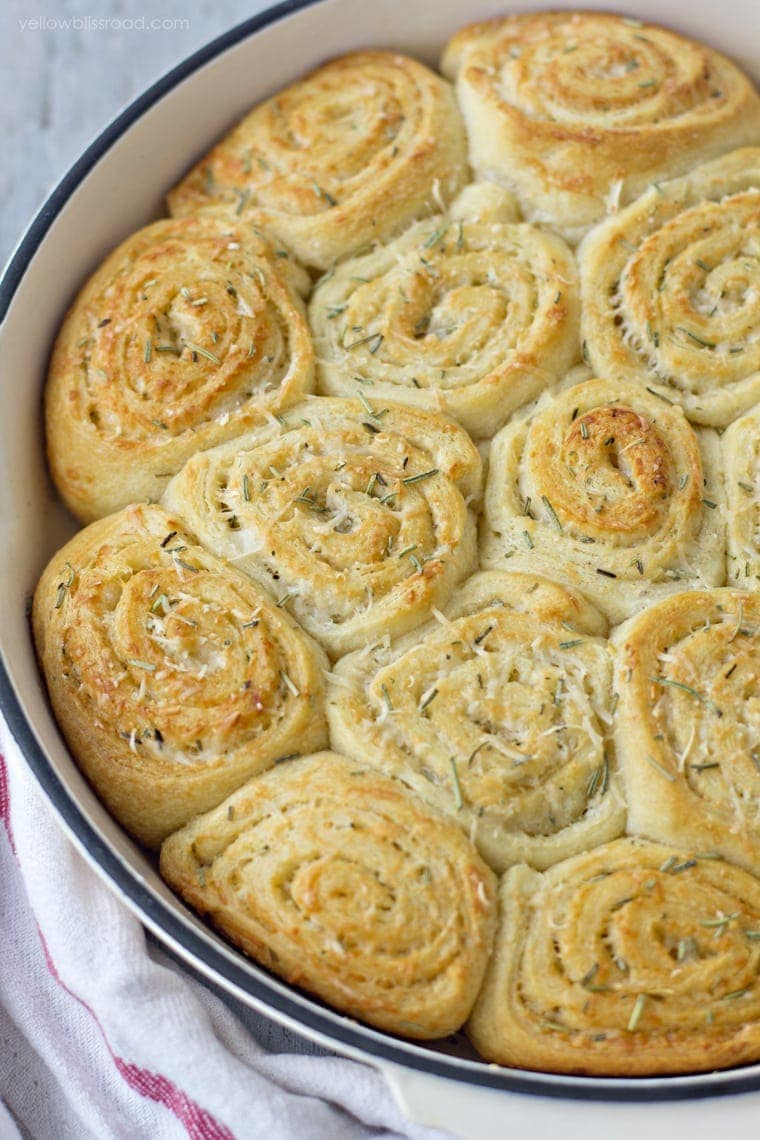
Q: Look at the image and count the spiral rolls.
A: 13